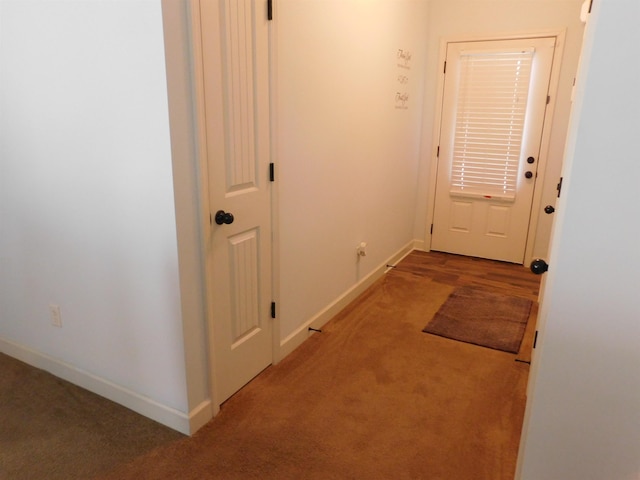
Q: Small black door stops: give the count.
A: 3